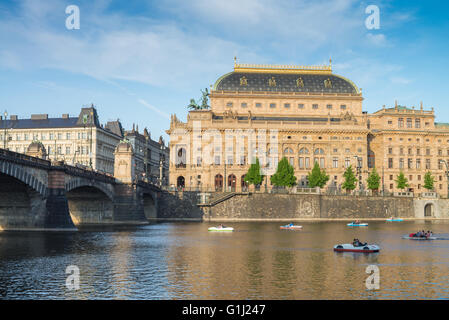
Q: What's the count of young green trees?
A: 7